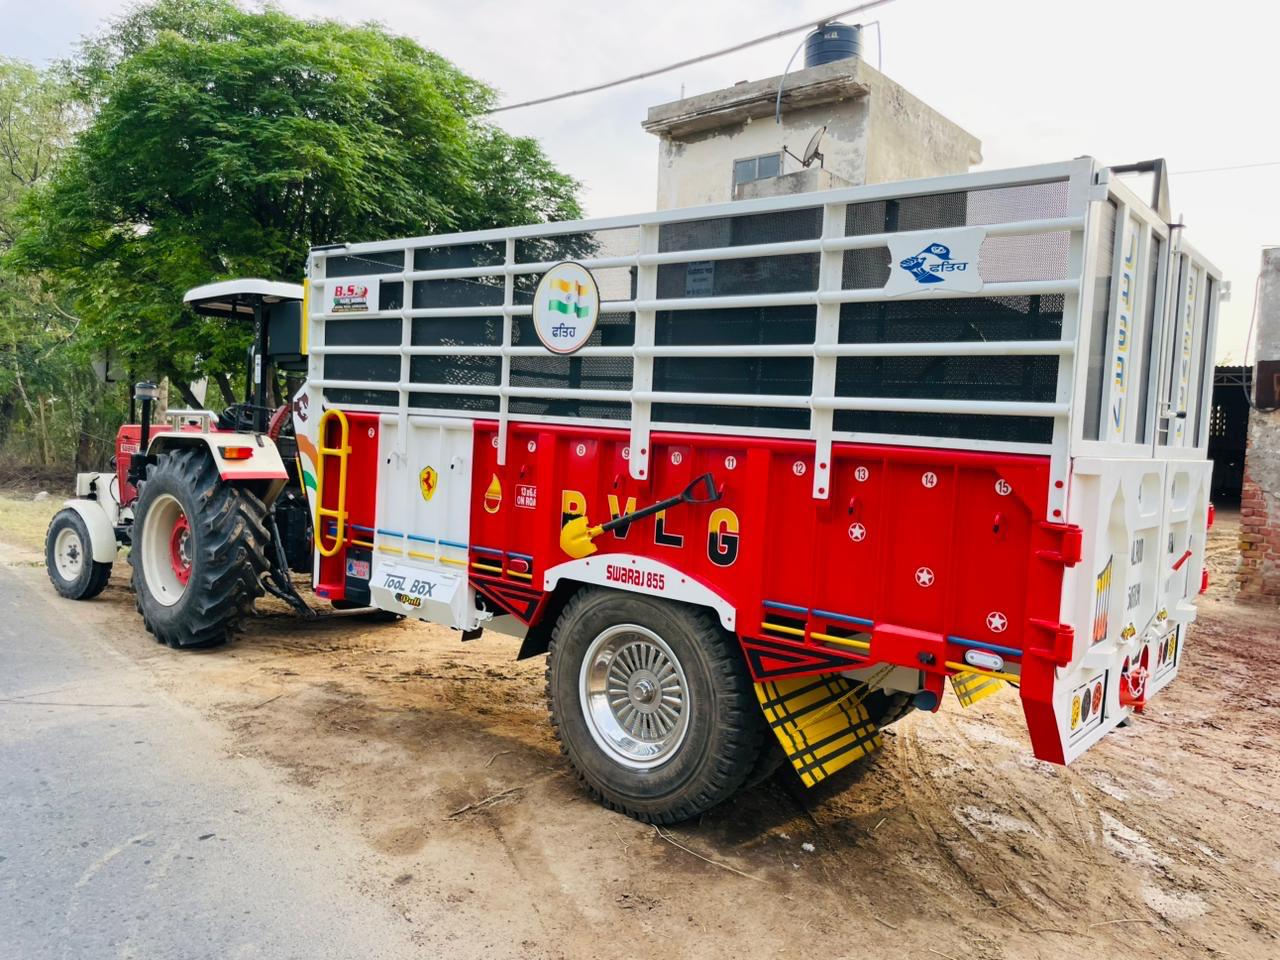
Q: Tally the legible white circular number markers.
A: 11